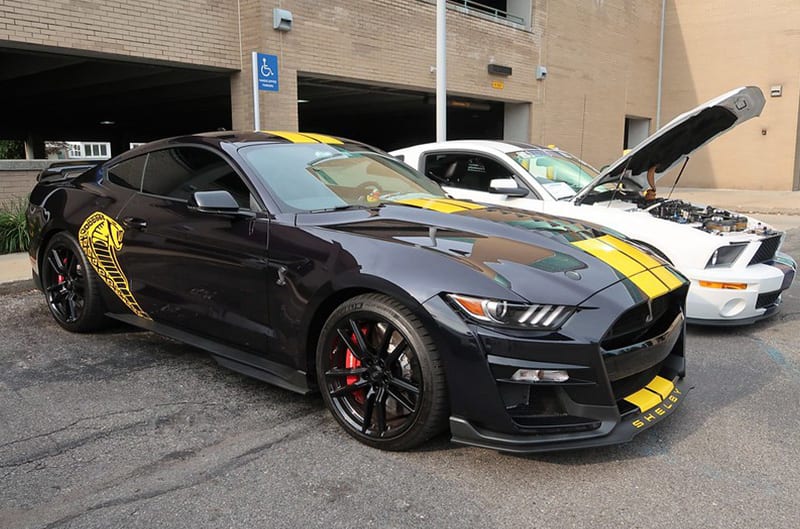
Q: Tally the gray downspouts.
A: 1